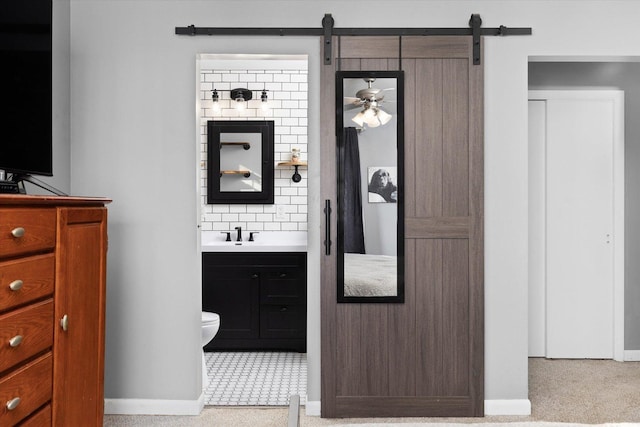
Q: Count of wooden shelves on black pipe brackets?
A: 3